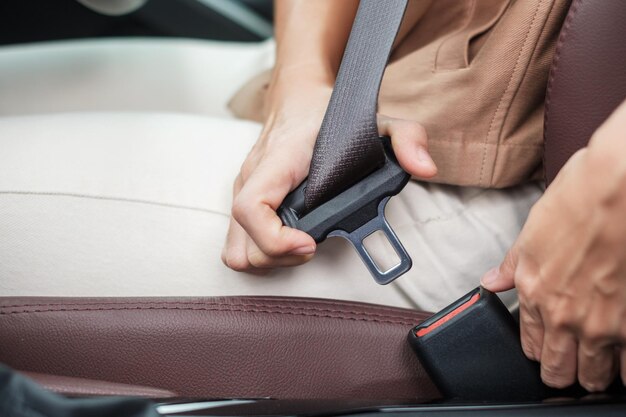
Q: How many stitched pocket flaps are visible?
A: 1